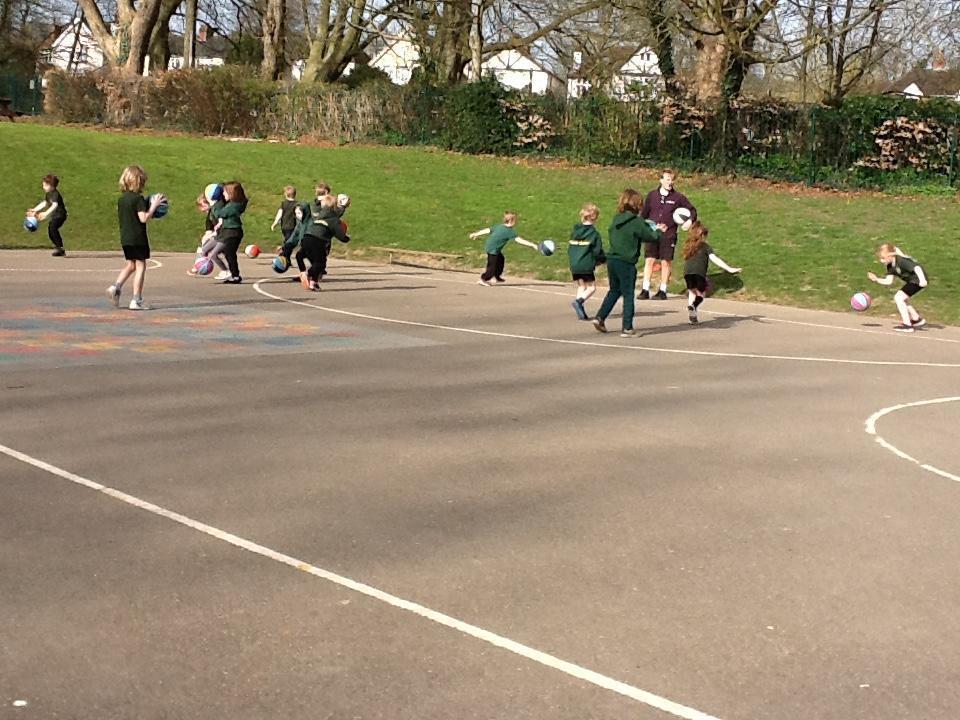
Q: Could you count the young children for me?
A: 13